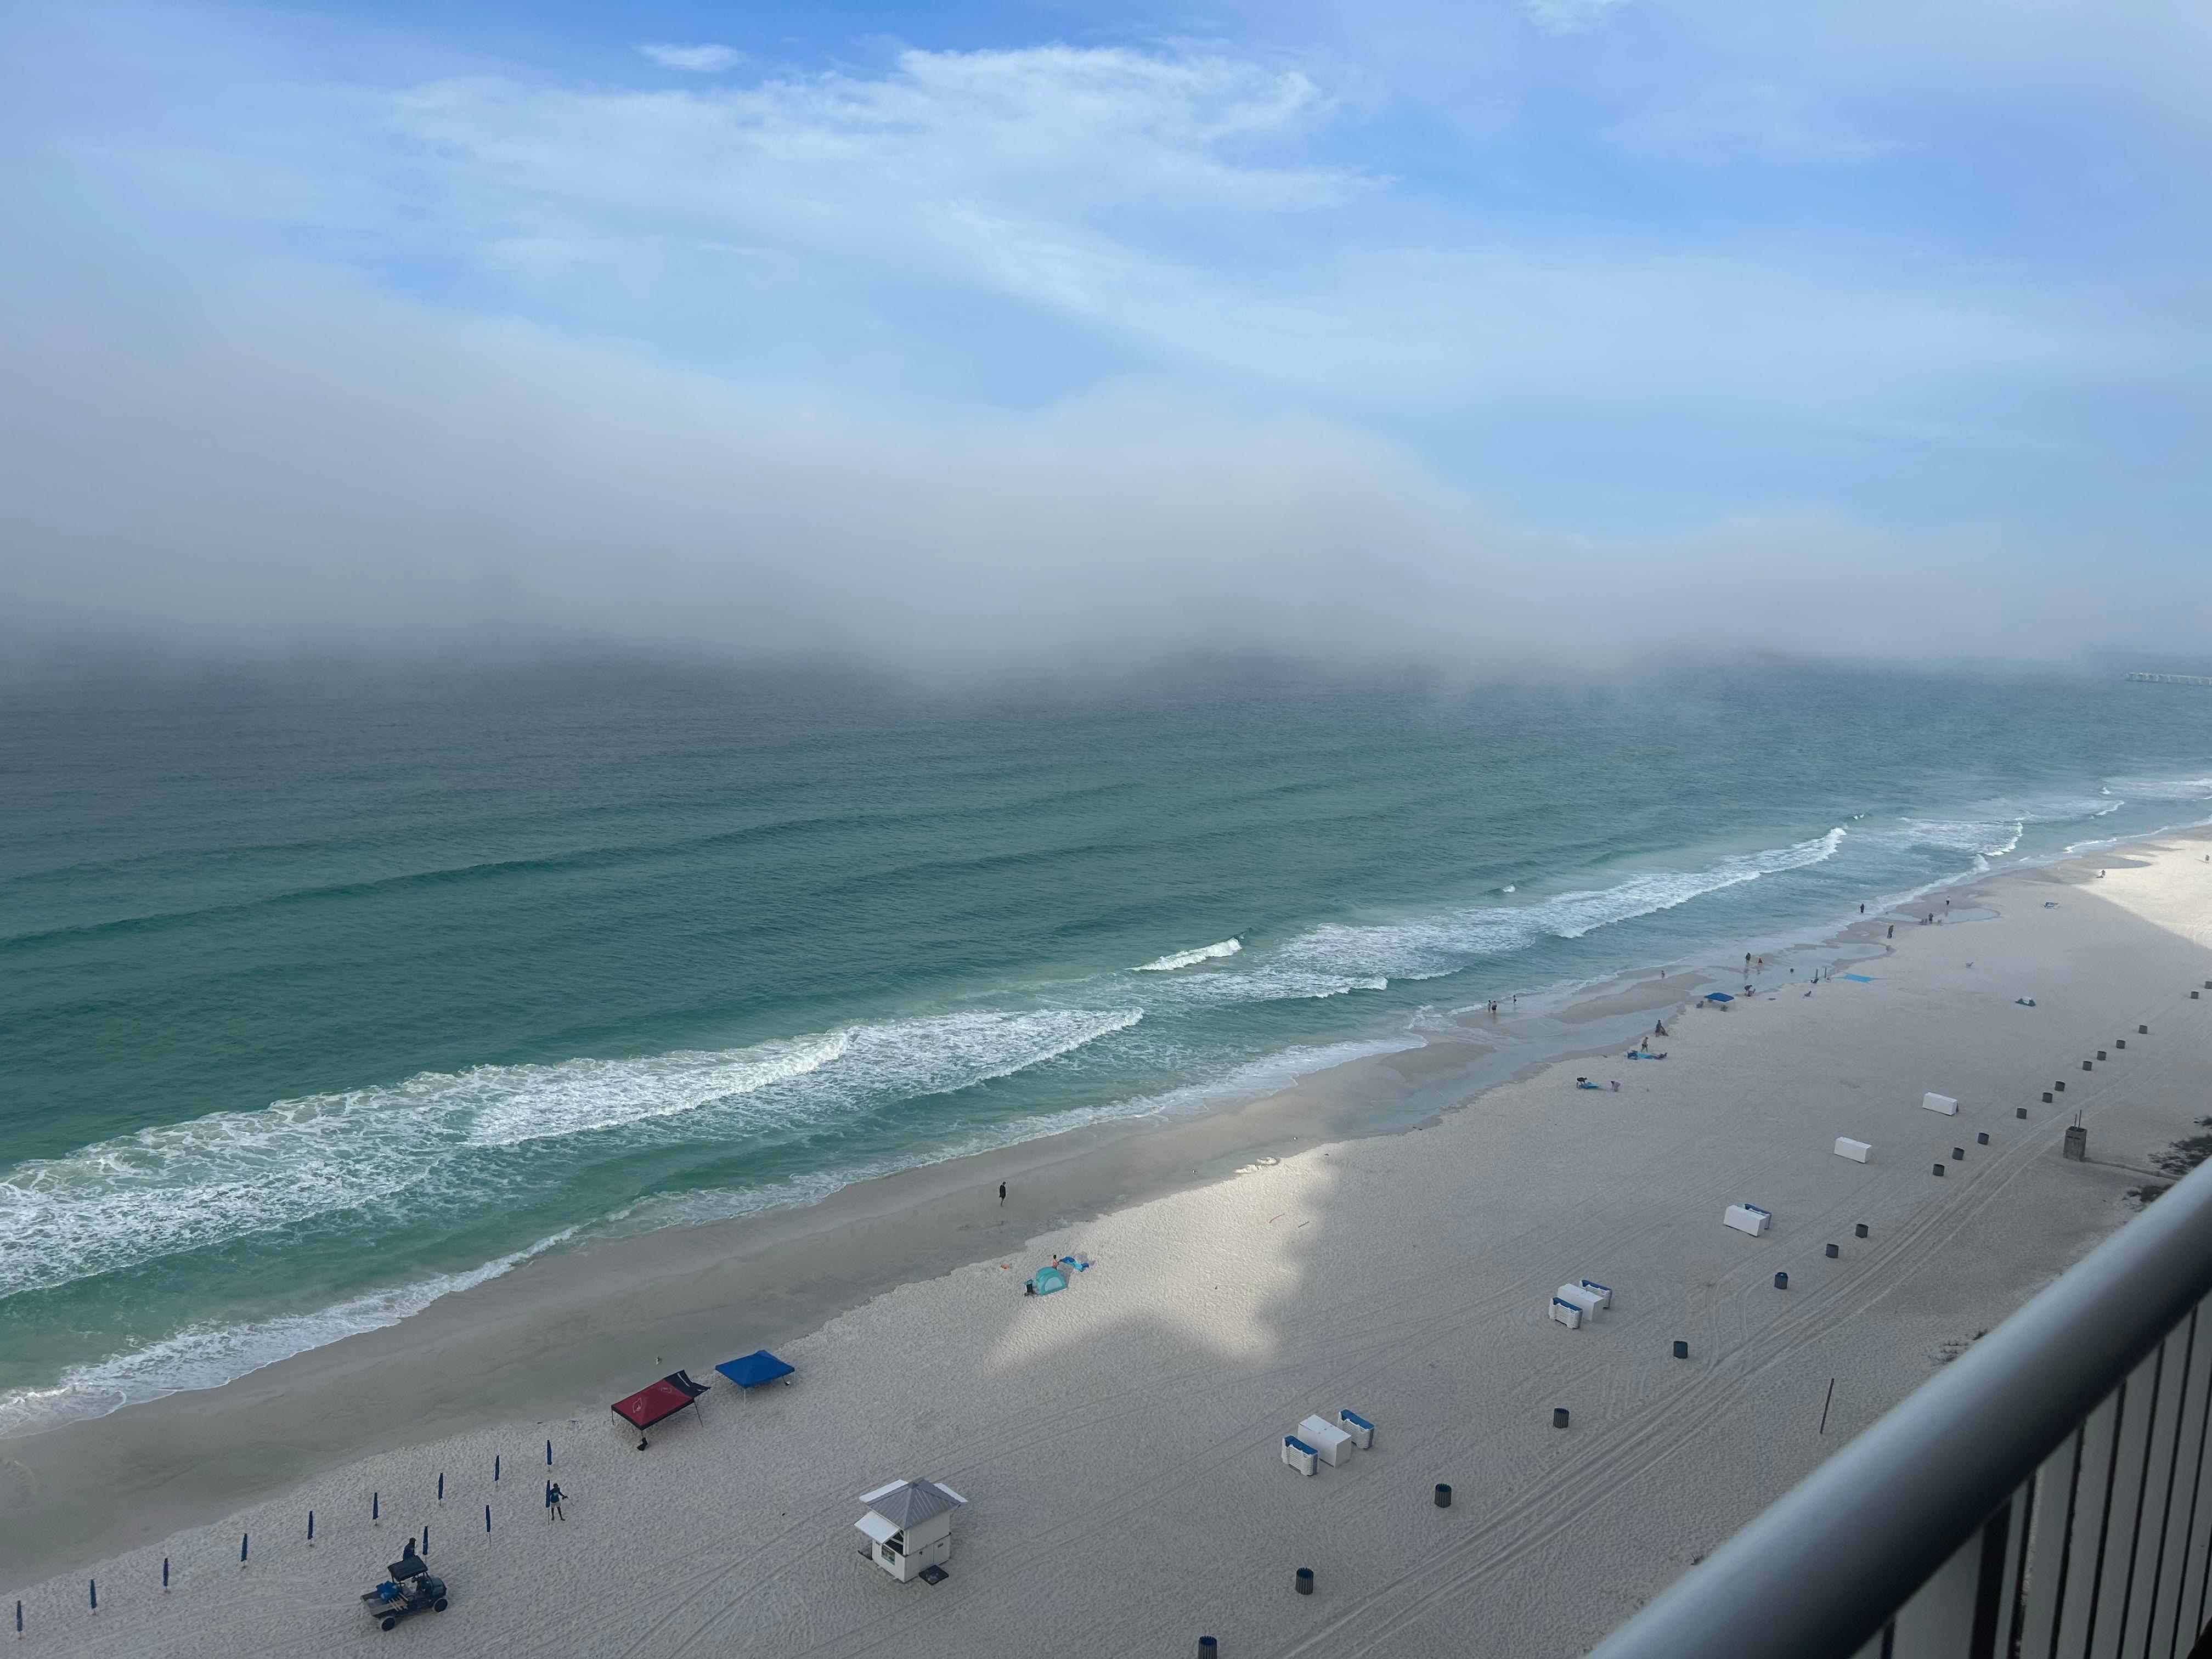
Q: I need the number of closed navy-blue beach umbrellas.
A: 12